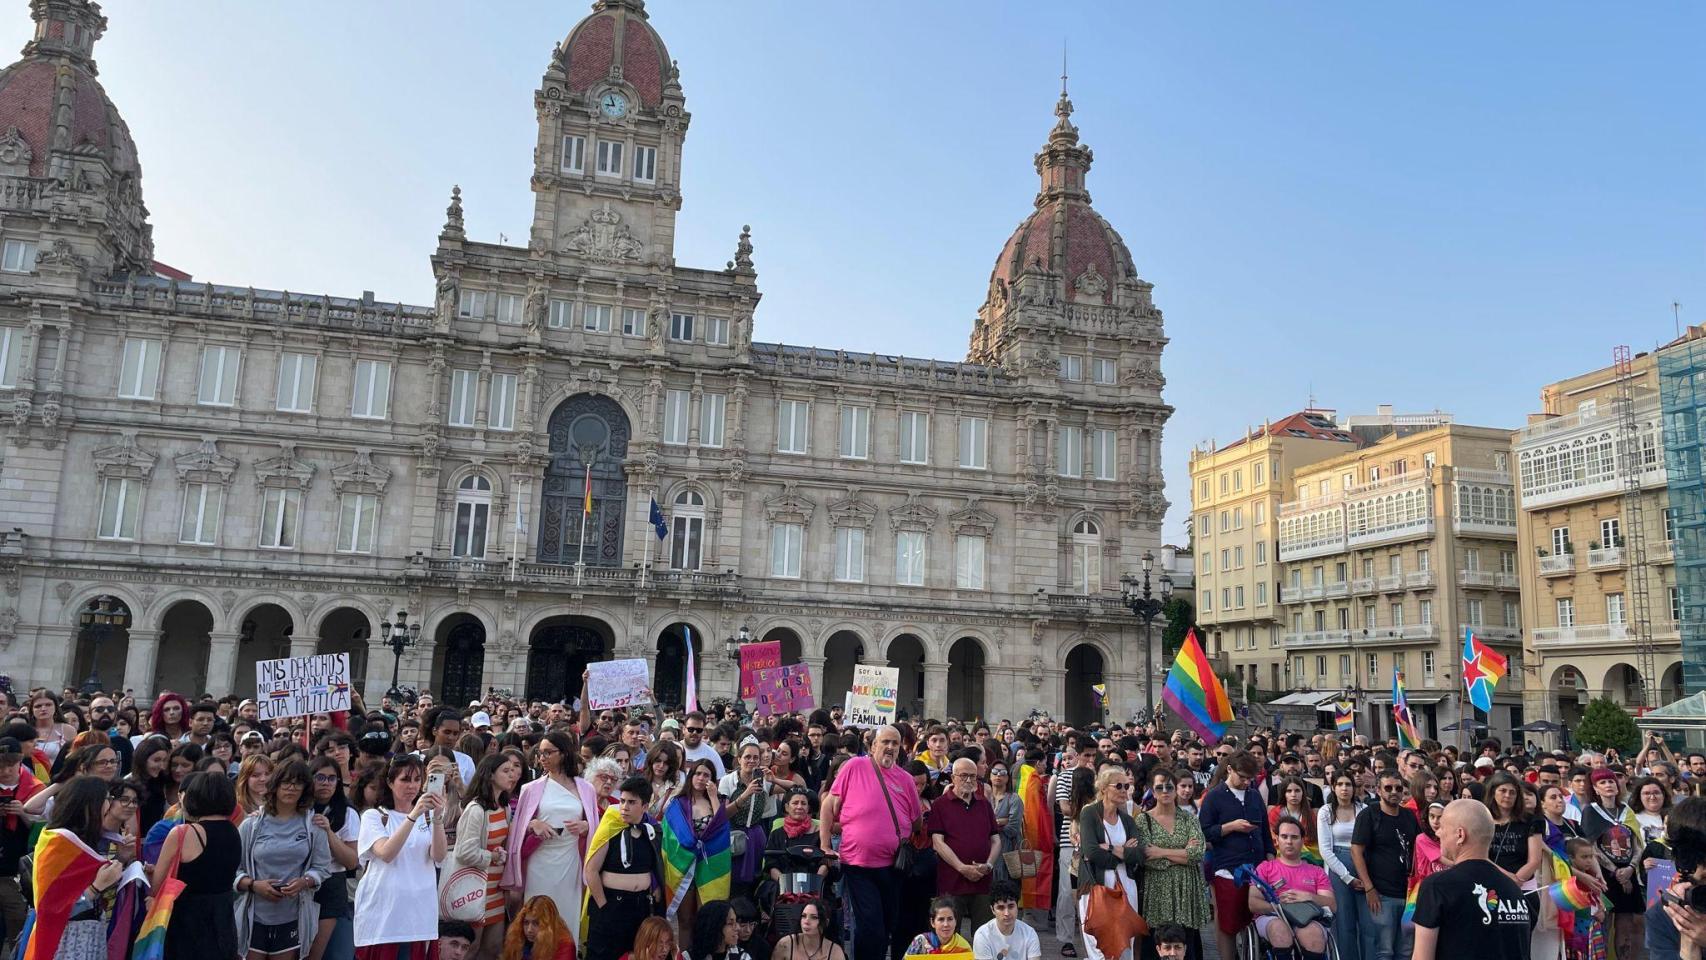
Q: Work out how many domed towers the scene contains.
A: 3